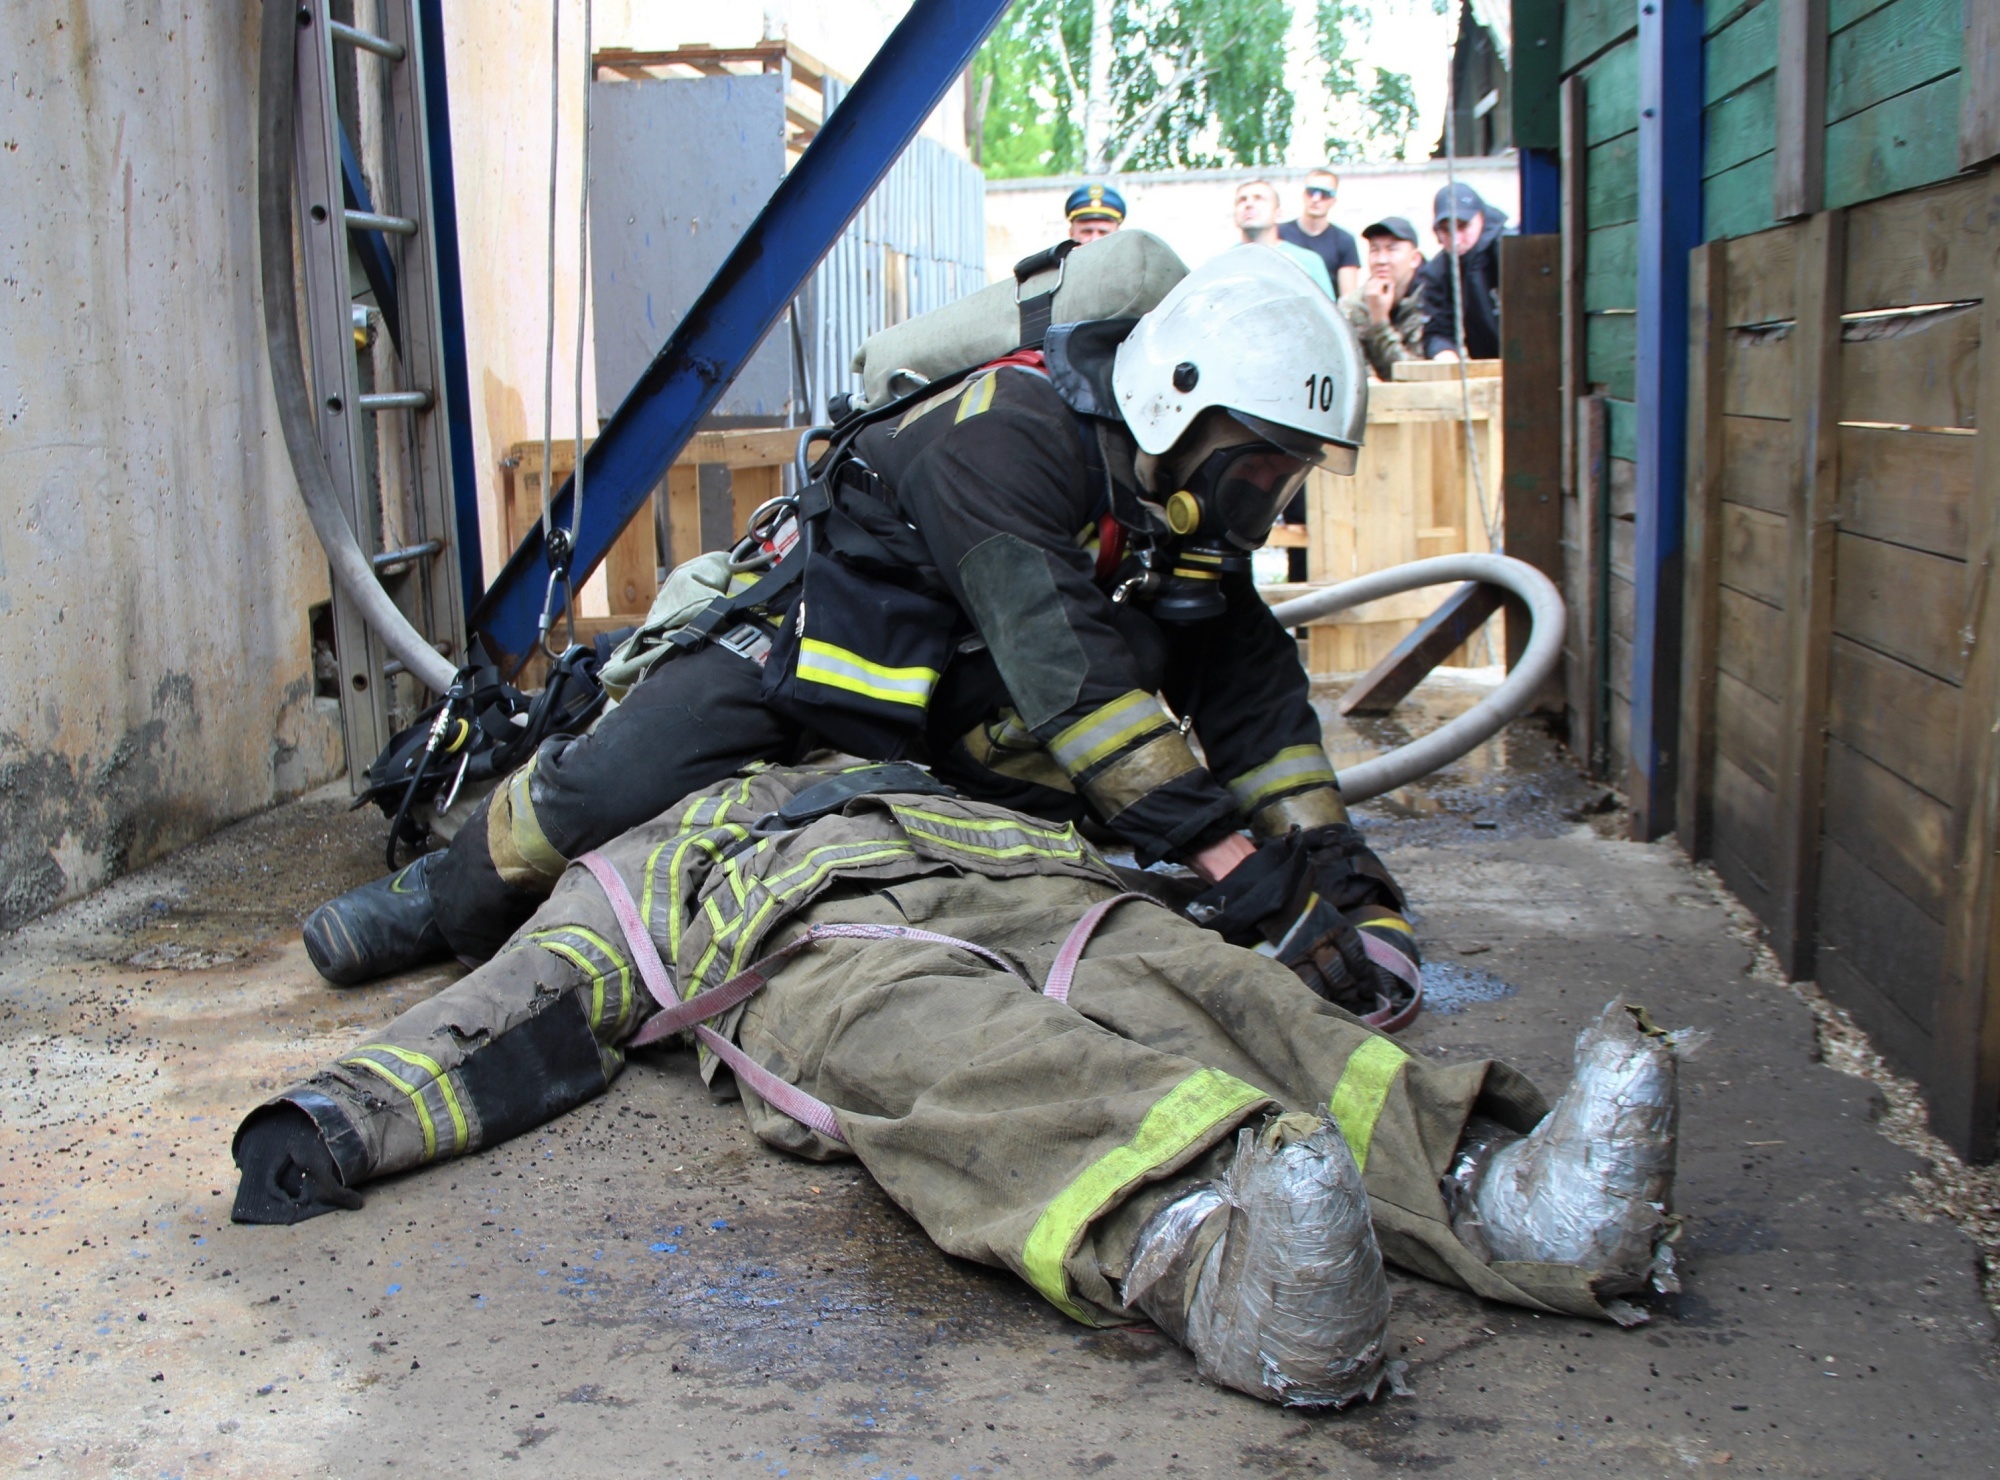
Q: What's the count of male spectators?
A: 5